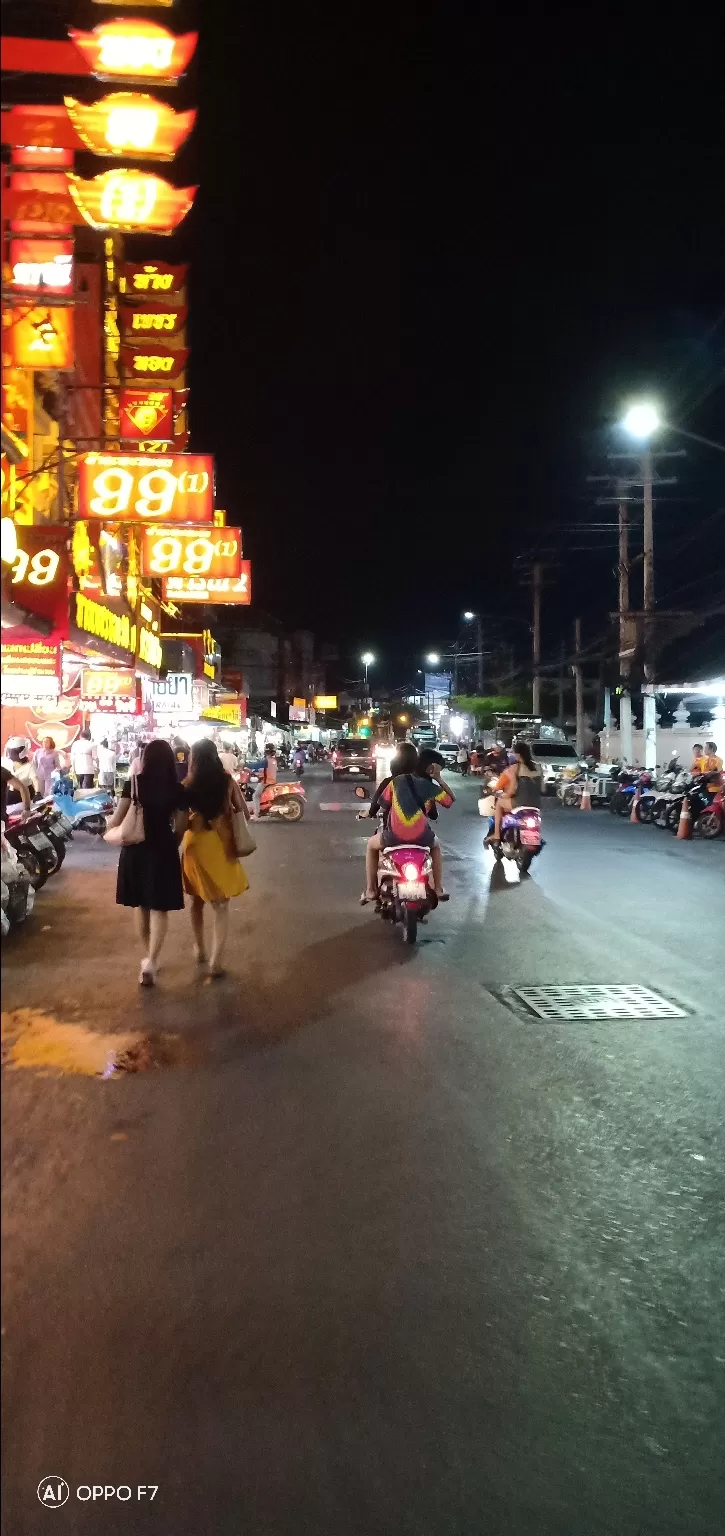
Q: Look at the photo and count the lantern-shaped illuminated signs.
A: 3